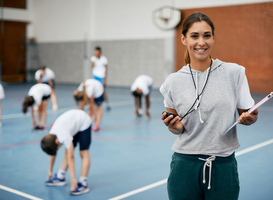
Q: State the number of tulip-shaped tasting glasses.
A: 0